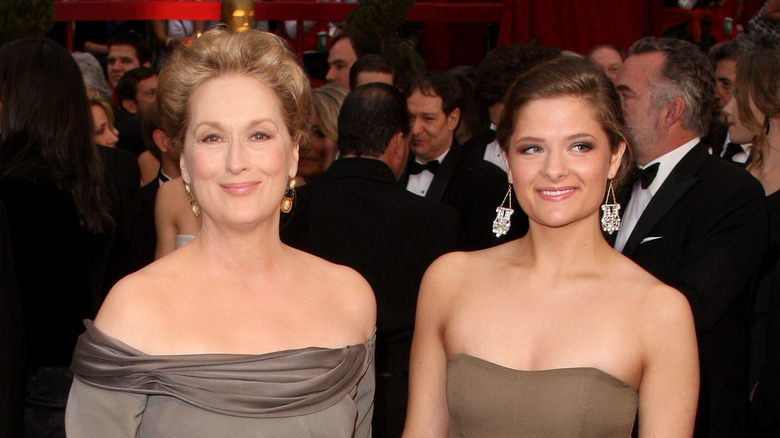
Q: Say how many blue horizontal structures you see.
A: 0